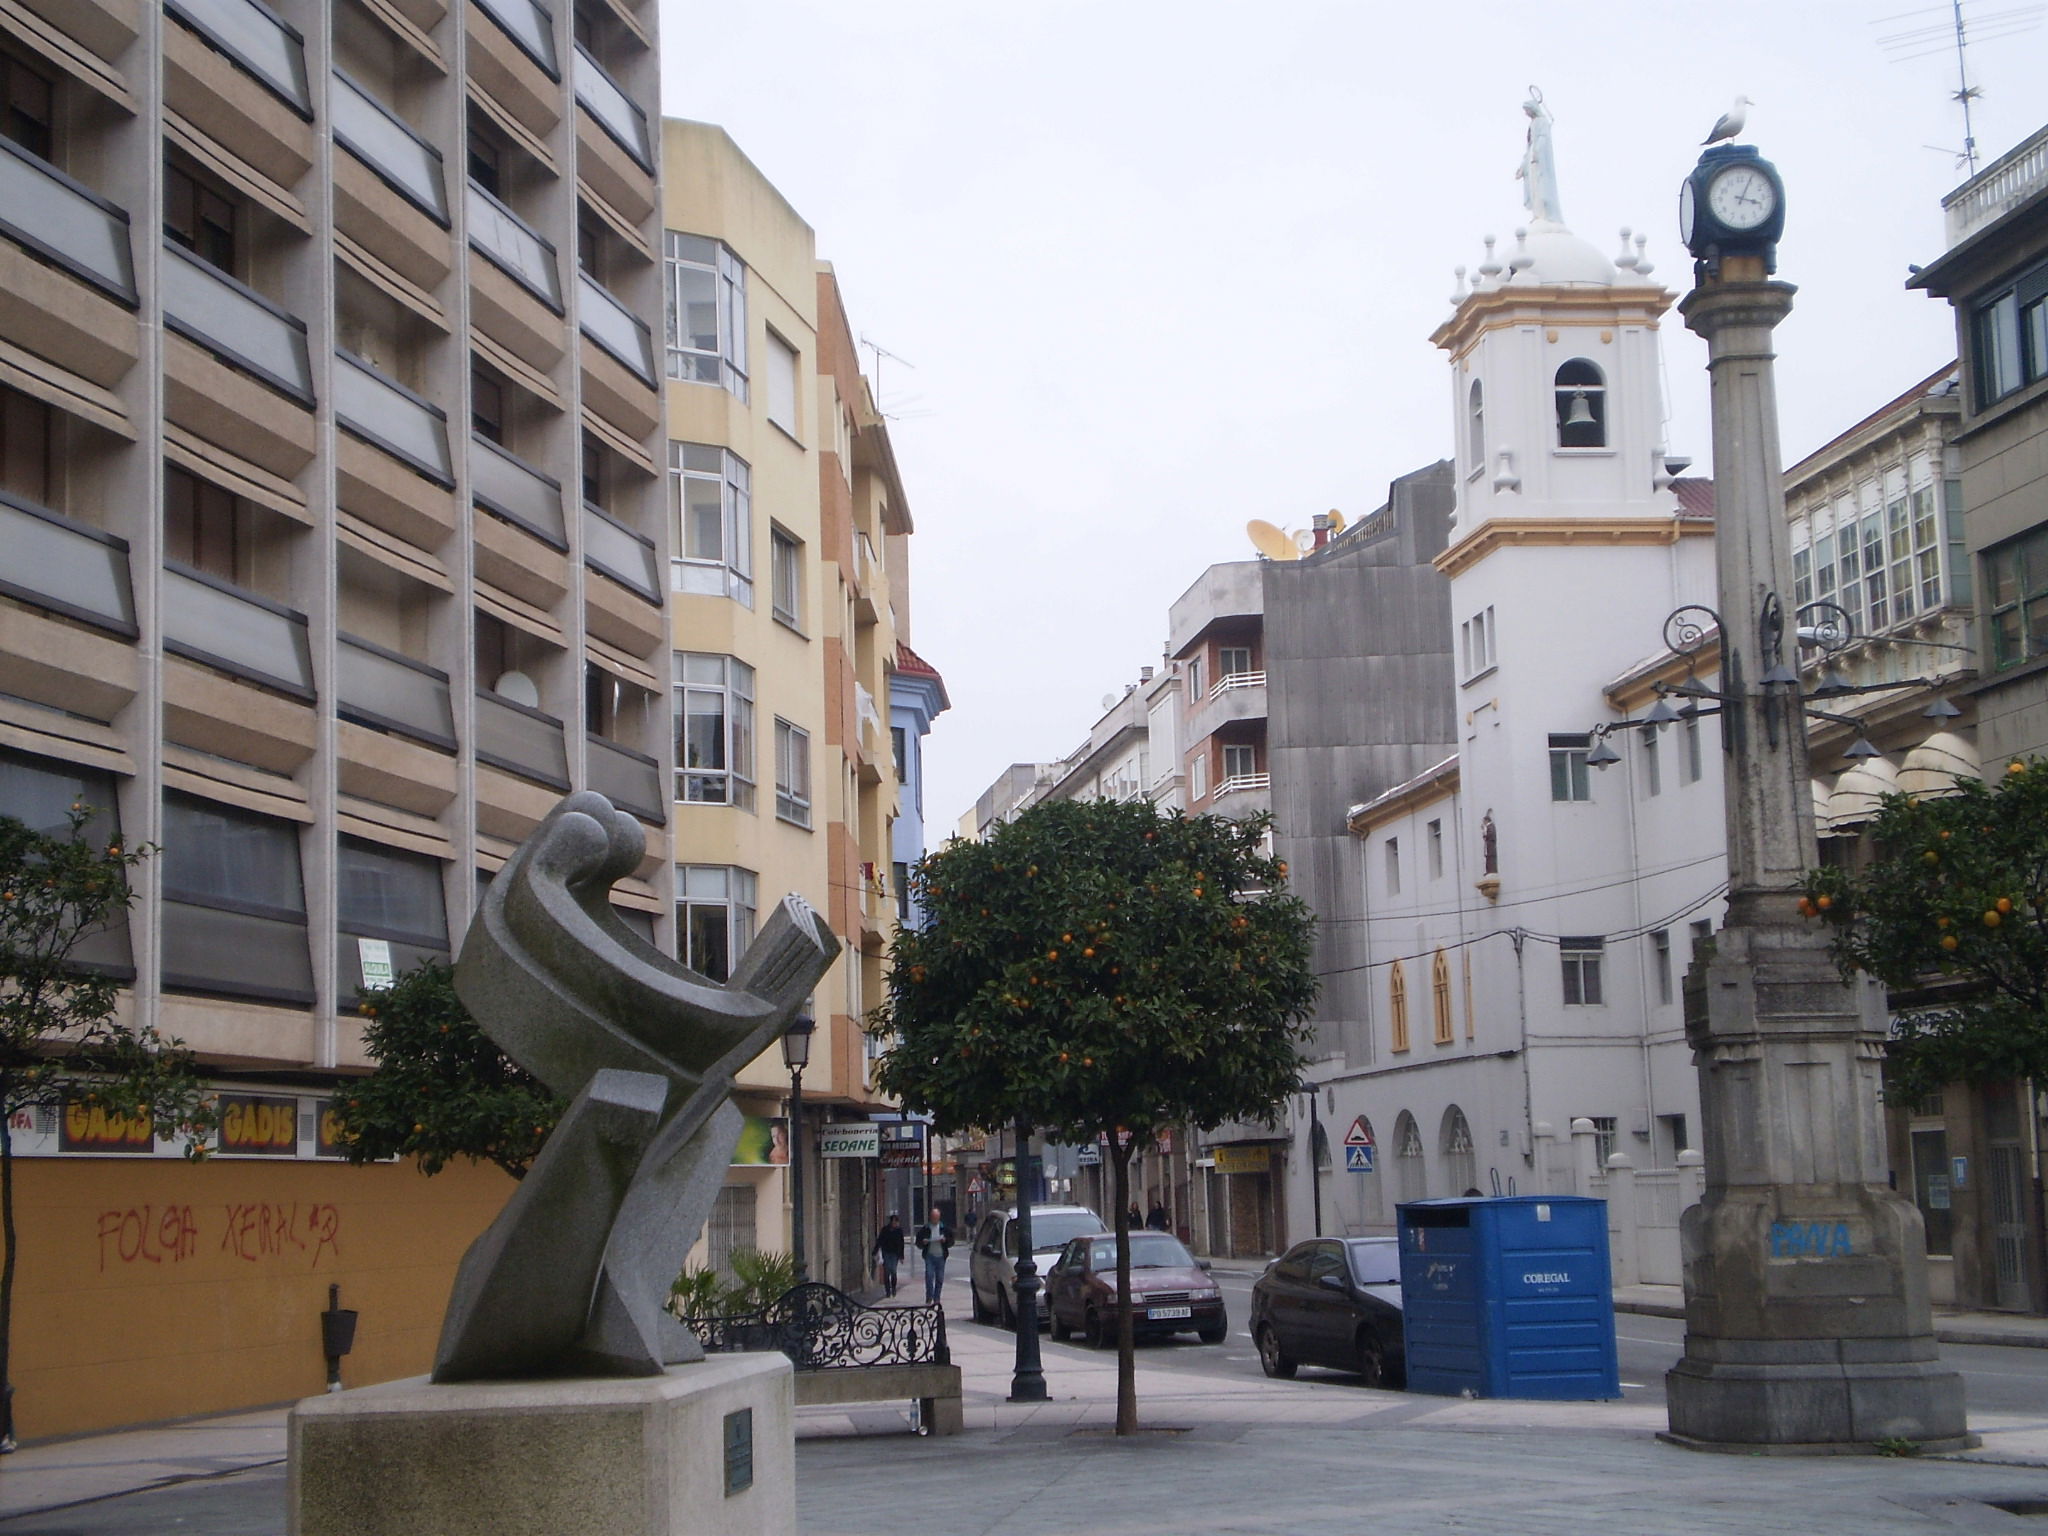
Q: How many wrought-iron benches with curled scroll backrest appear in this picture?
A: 1